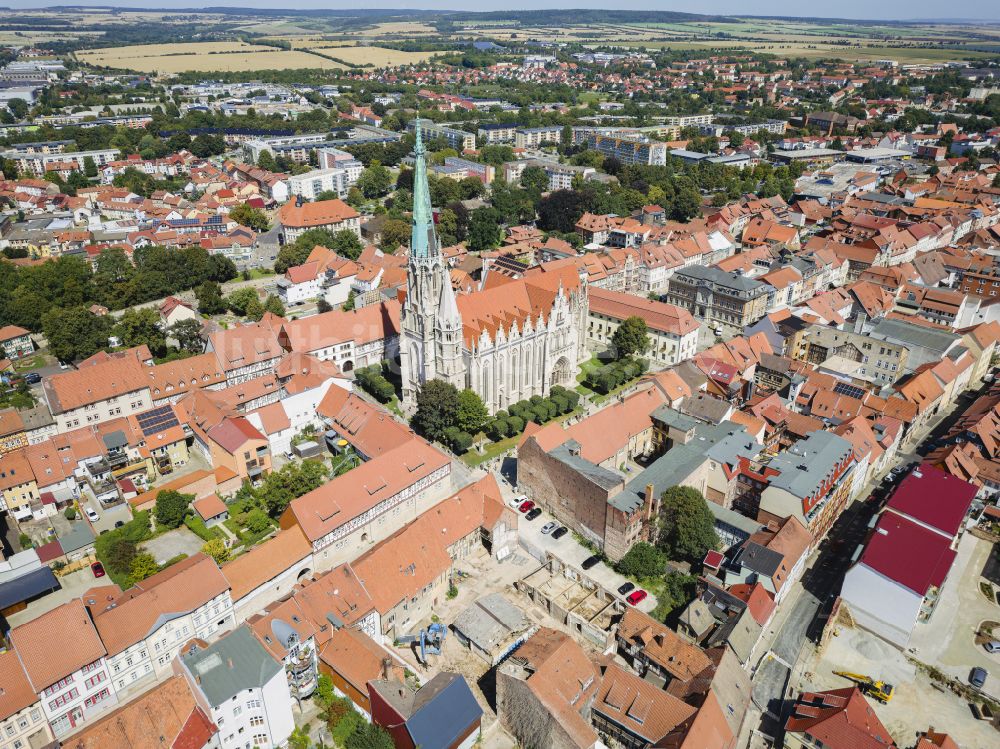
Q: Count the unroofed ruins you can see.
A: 1